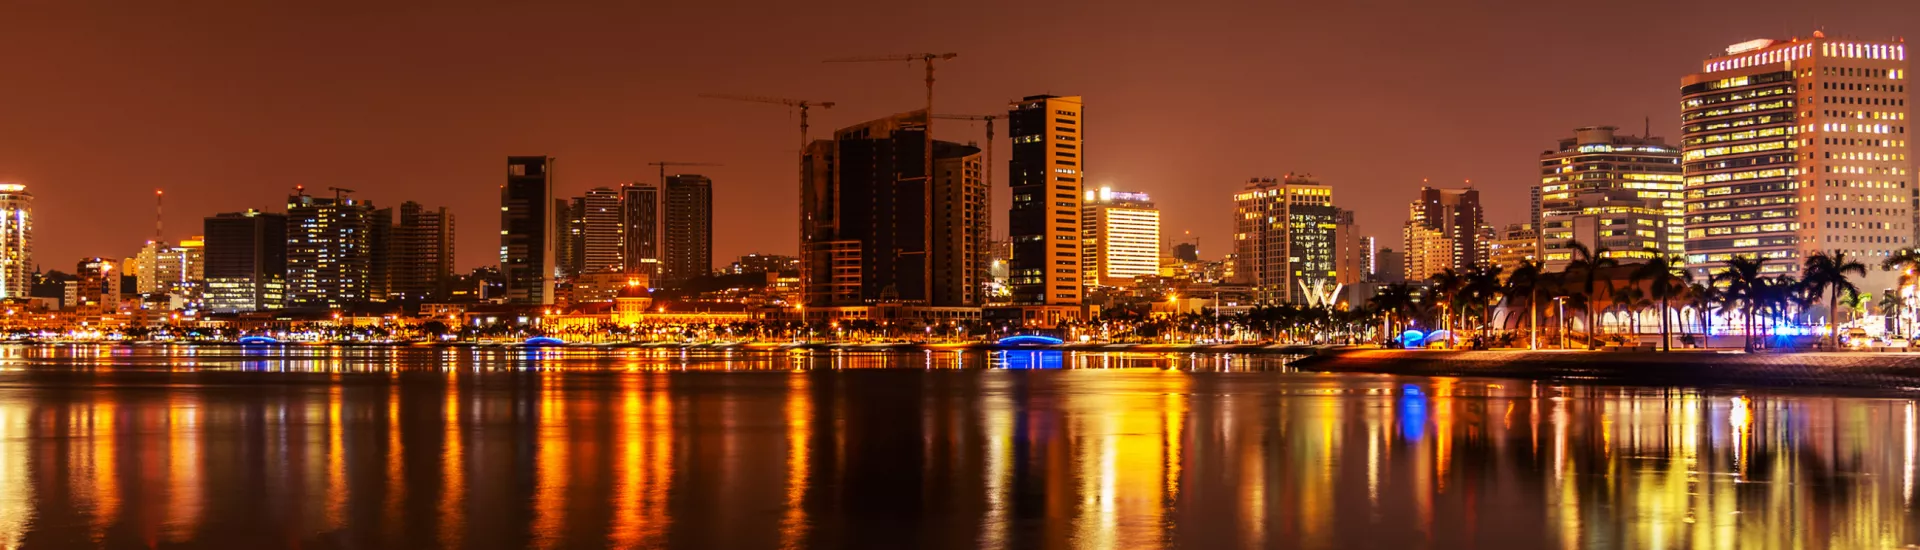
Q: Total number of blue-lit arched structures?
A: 4